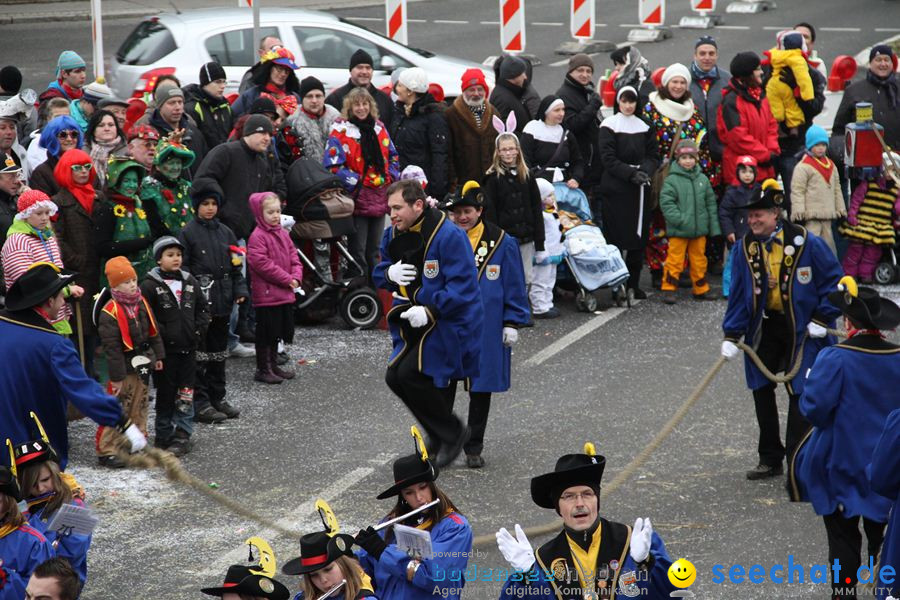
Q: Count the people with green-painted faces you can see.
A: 2